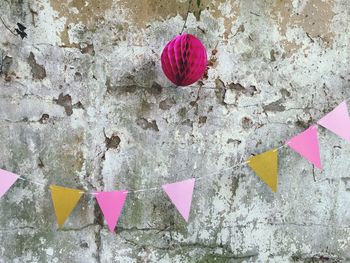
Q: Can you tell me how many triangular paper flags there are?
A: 7